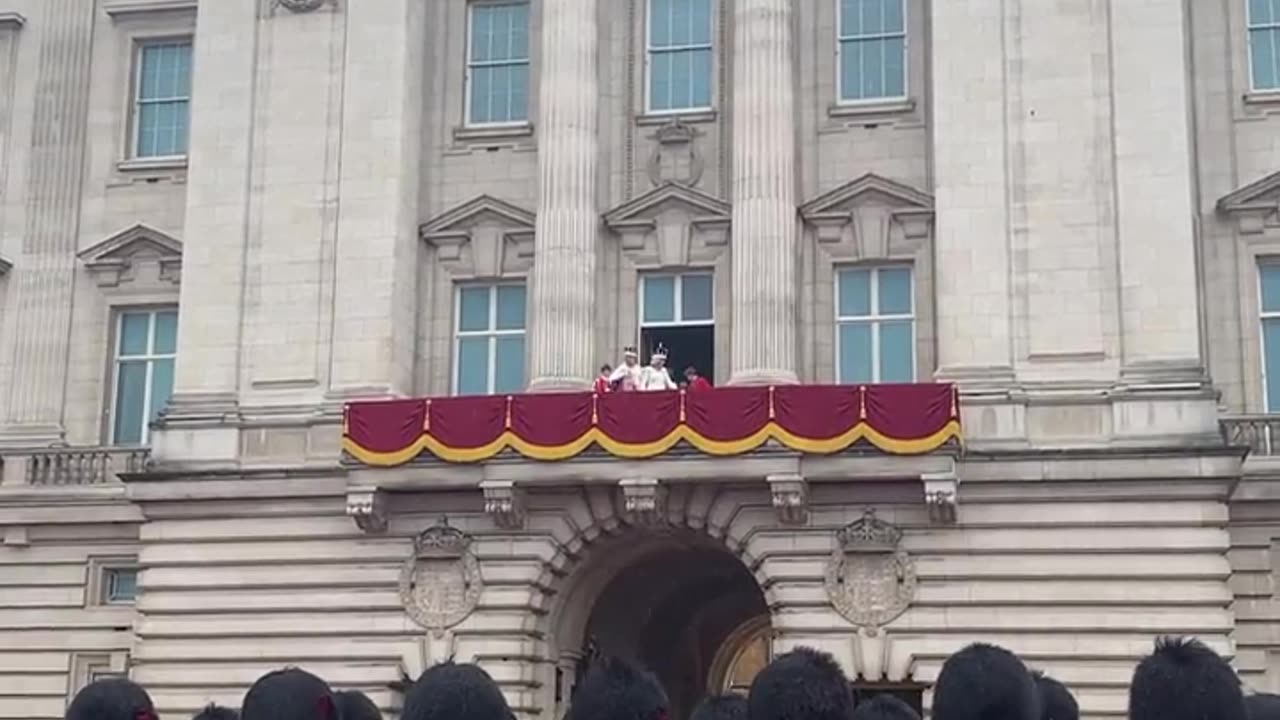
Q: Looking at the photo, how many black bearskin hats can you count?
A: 13